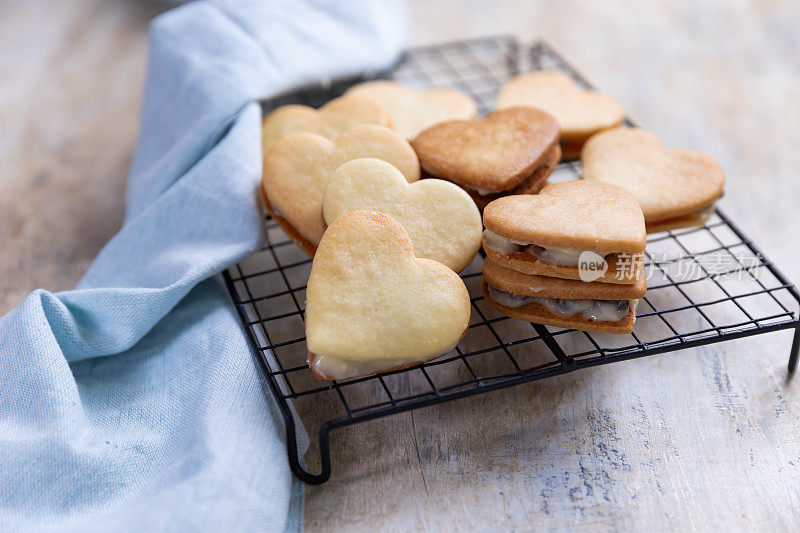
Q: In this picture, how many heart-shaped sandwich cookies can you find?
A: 10